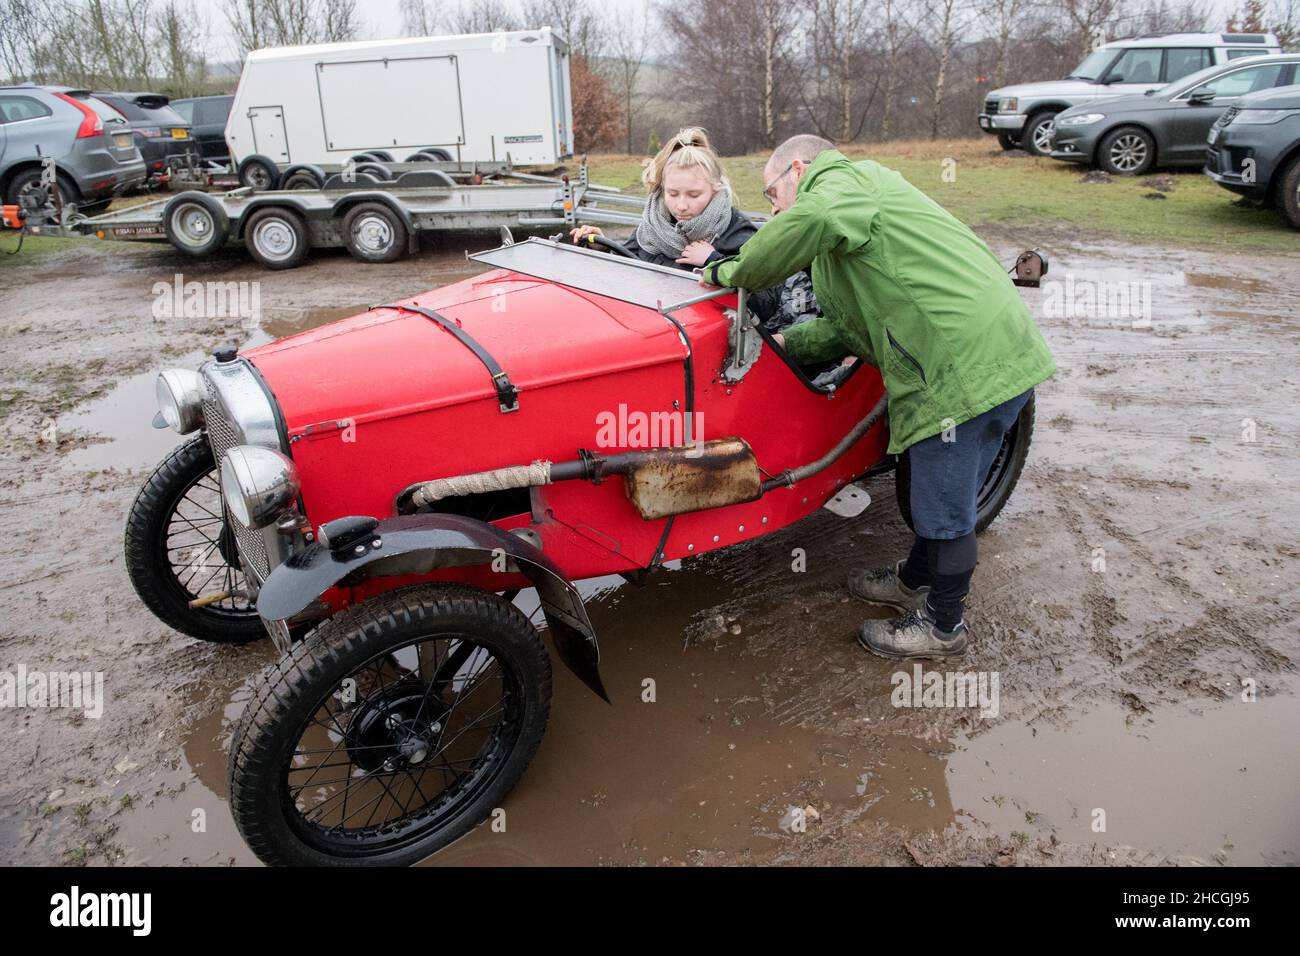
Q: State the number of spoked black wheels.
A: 3